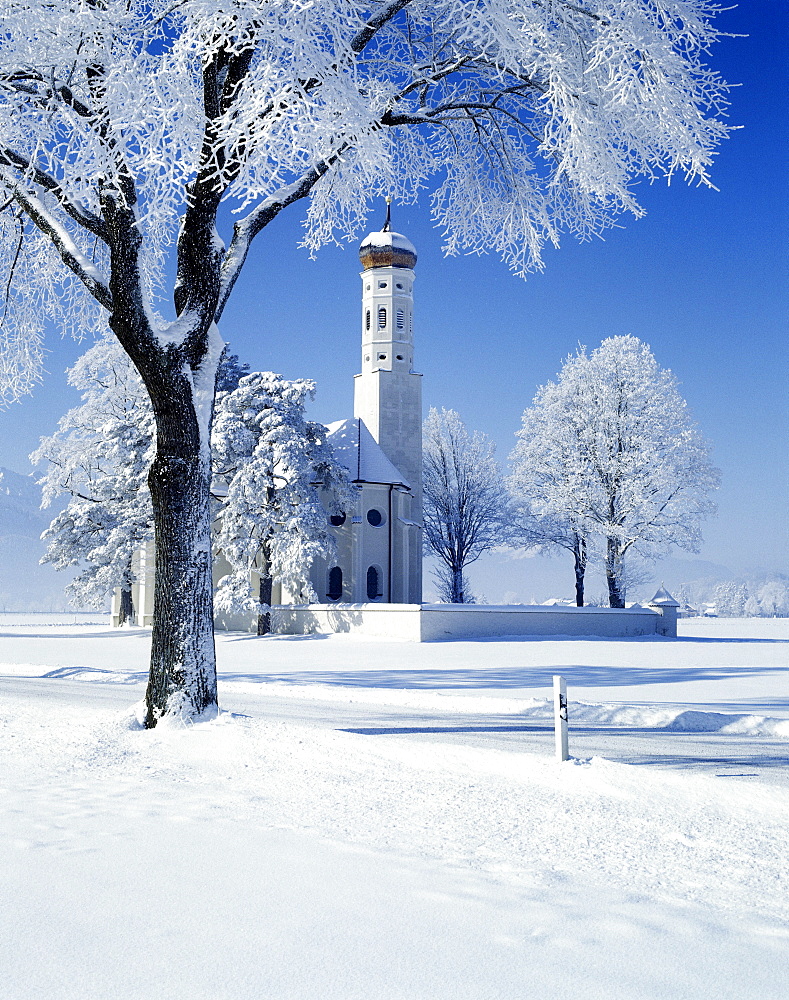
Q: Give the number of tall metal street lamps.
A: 0